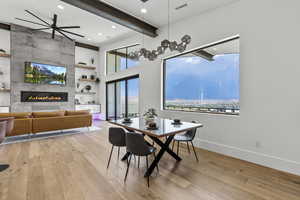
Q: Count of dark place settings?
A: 3